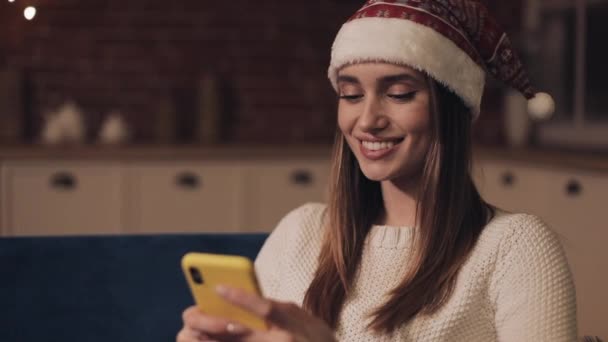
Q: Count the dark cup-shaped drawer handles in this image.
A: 5